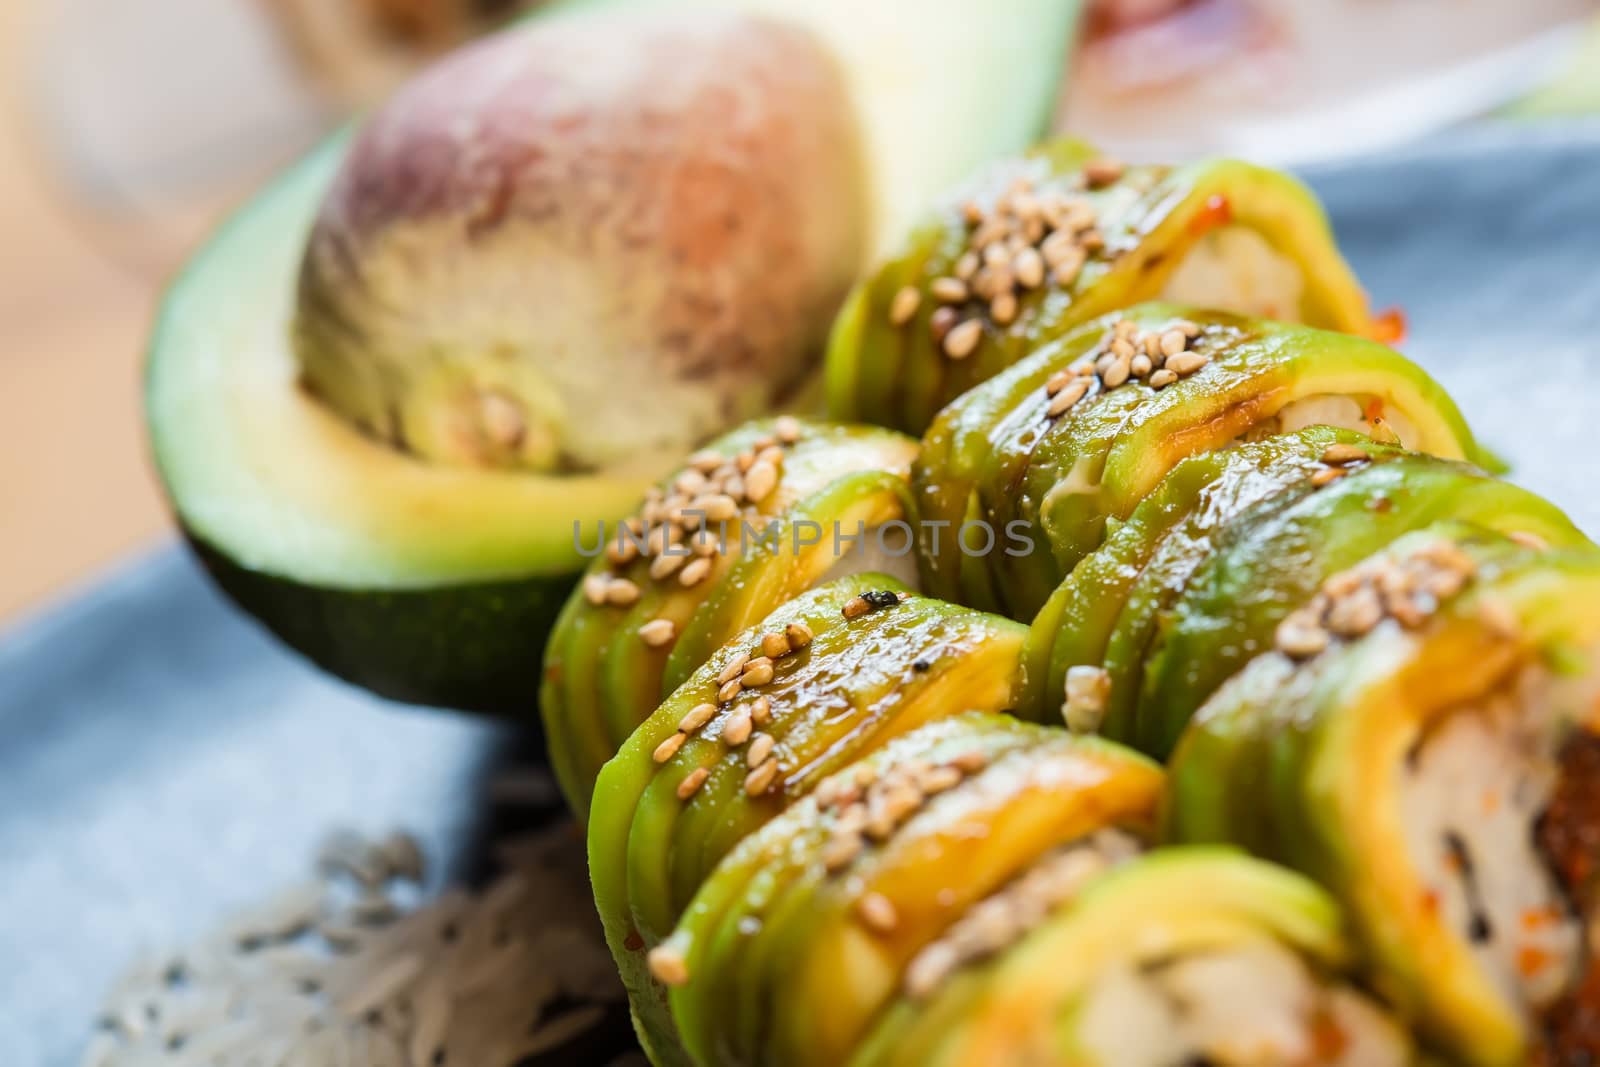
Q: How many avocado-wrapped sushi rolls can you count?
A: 8